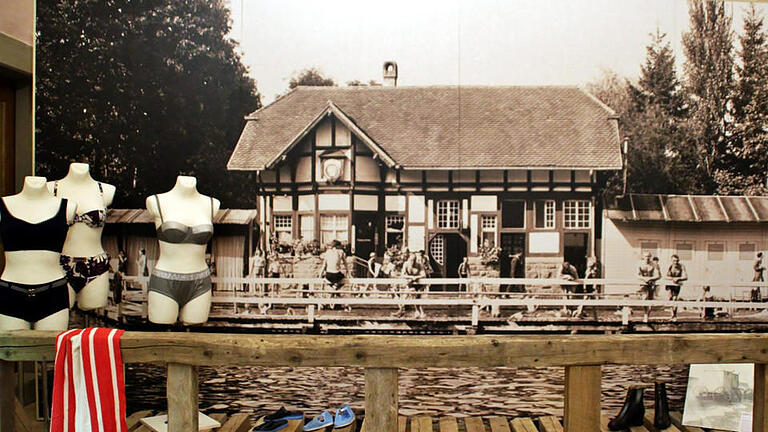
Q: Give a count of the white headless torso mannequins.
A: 3